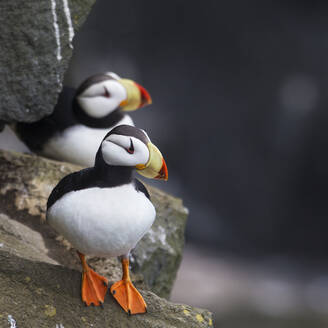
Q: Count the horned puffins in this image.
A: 2